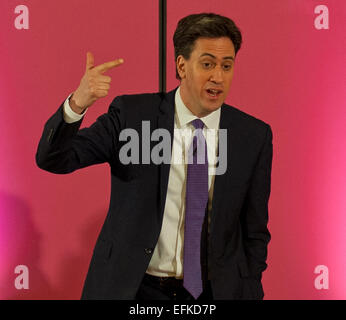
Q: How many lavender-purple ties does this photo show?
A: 1